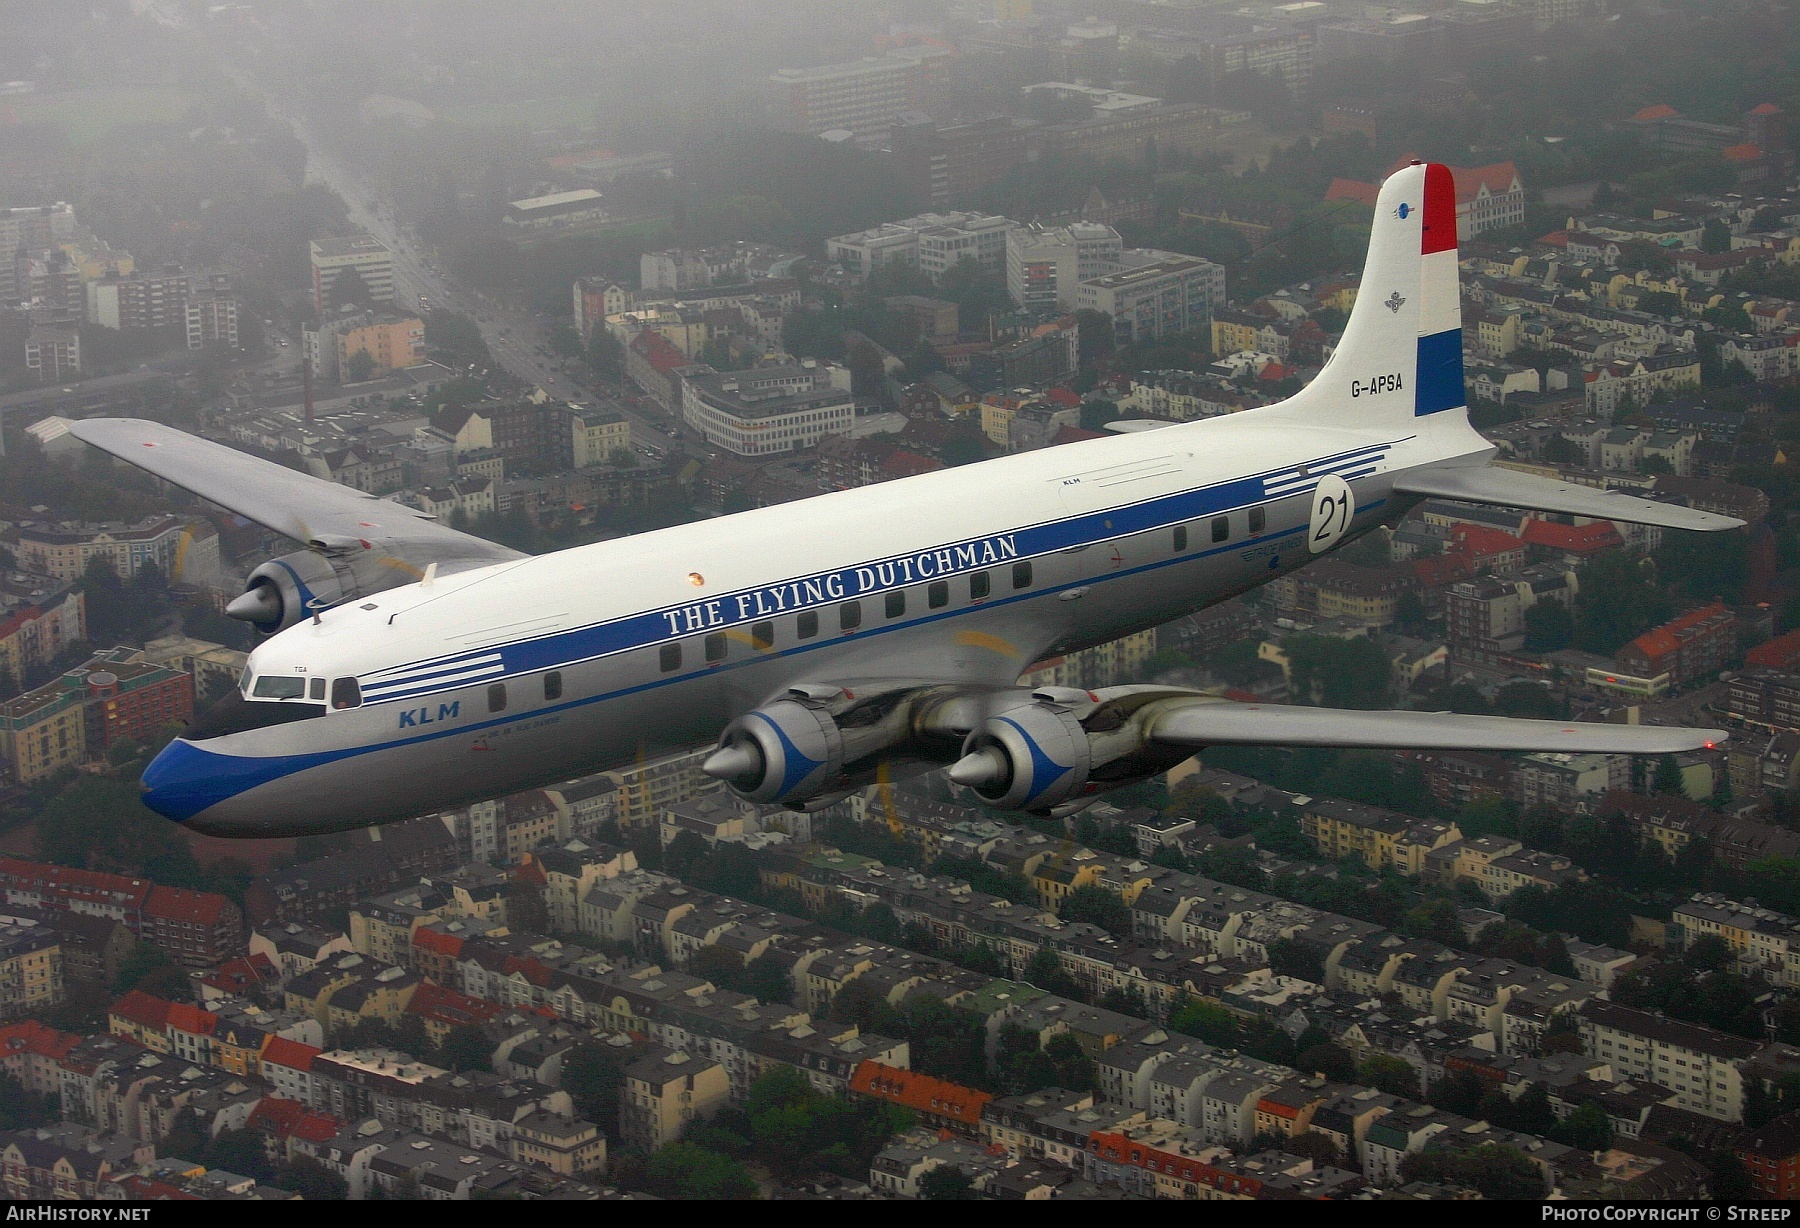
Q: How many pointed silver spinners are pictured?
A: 3